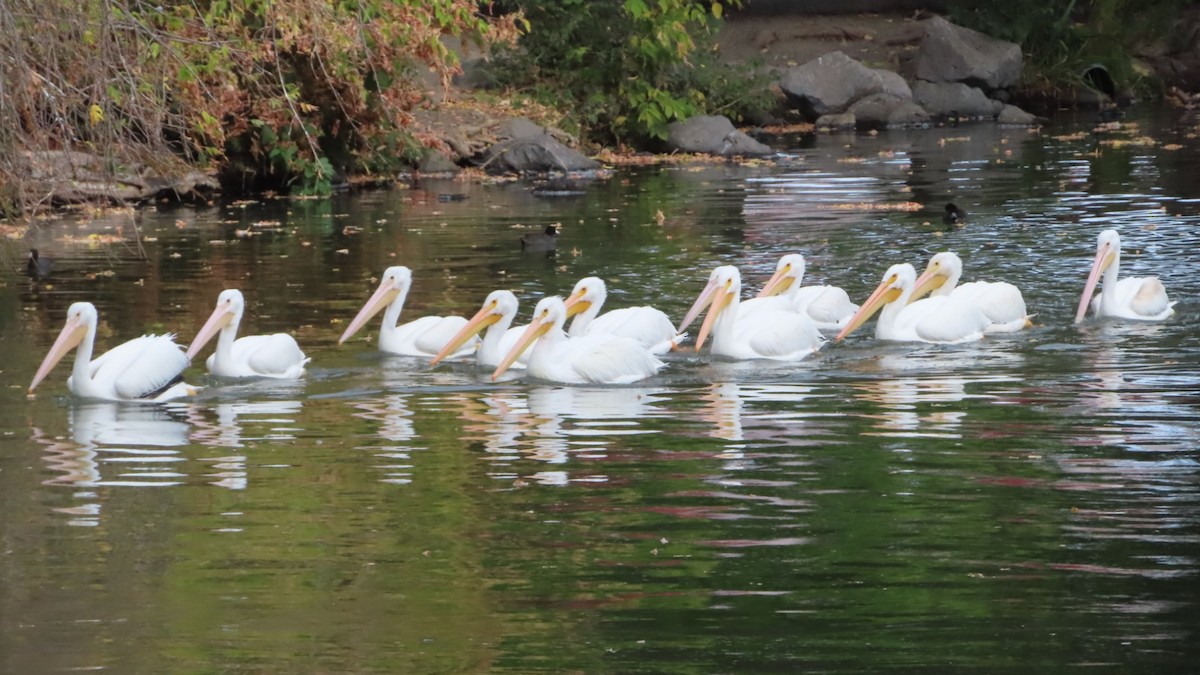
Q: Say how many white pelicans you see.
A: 12